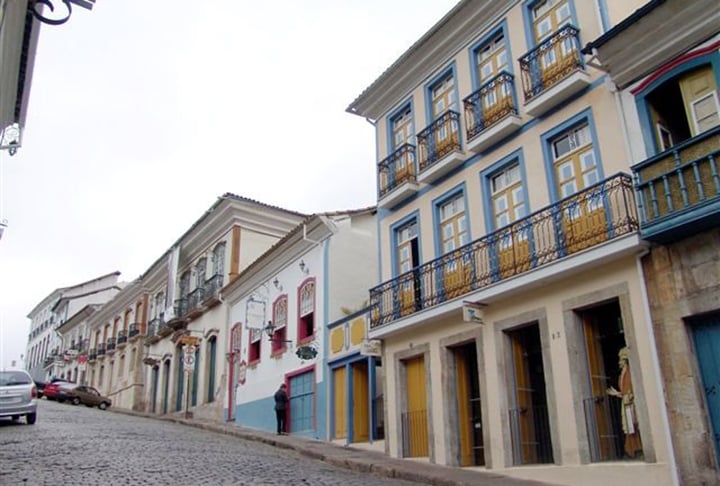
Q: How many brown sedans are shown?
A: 1